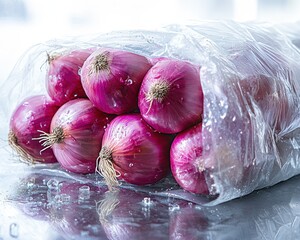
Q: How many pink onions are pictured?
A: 7